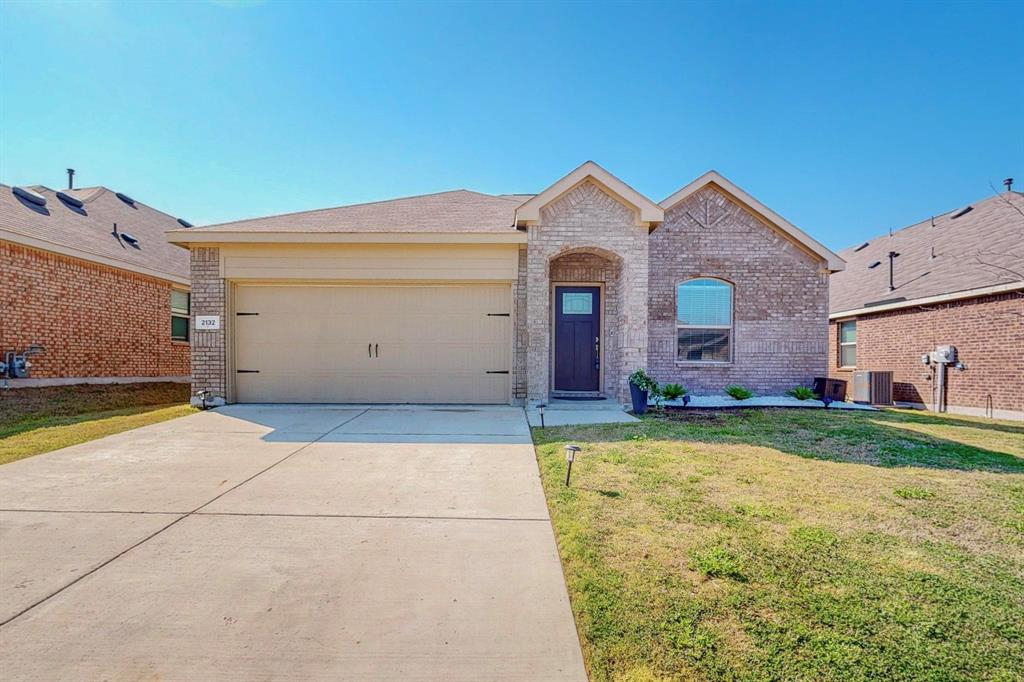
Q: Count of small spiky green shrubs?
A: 3